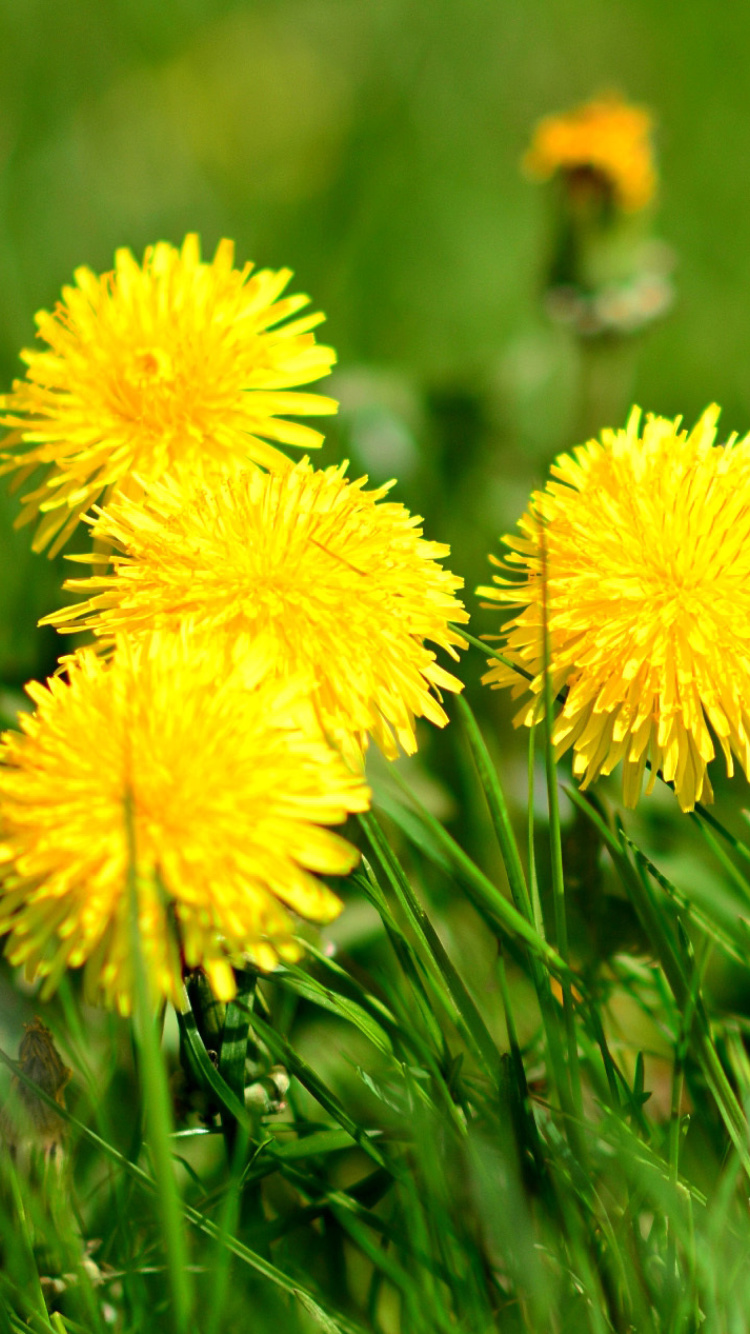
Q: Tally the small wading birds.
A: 0